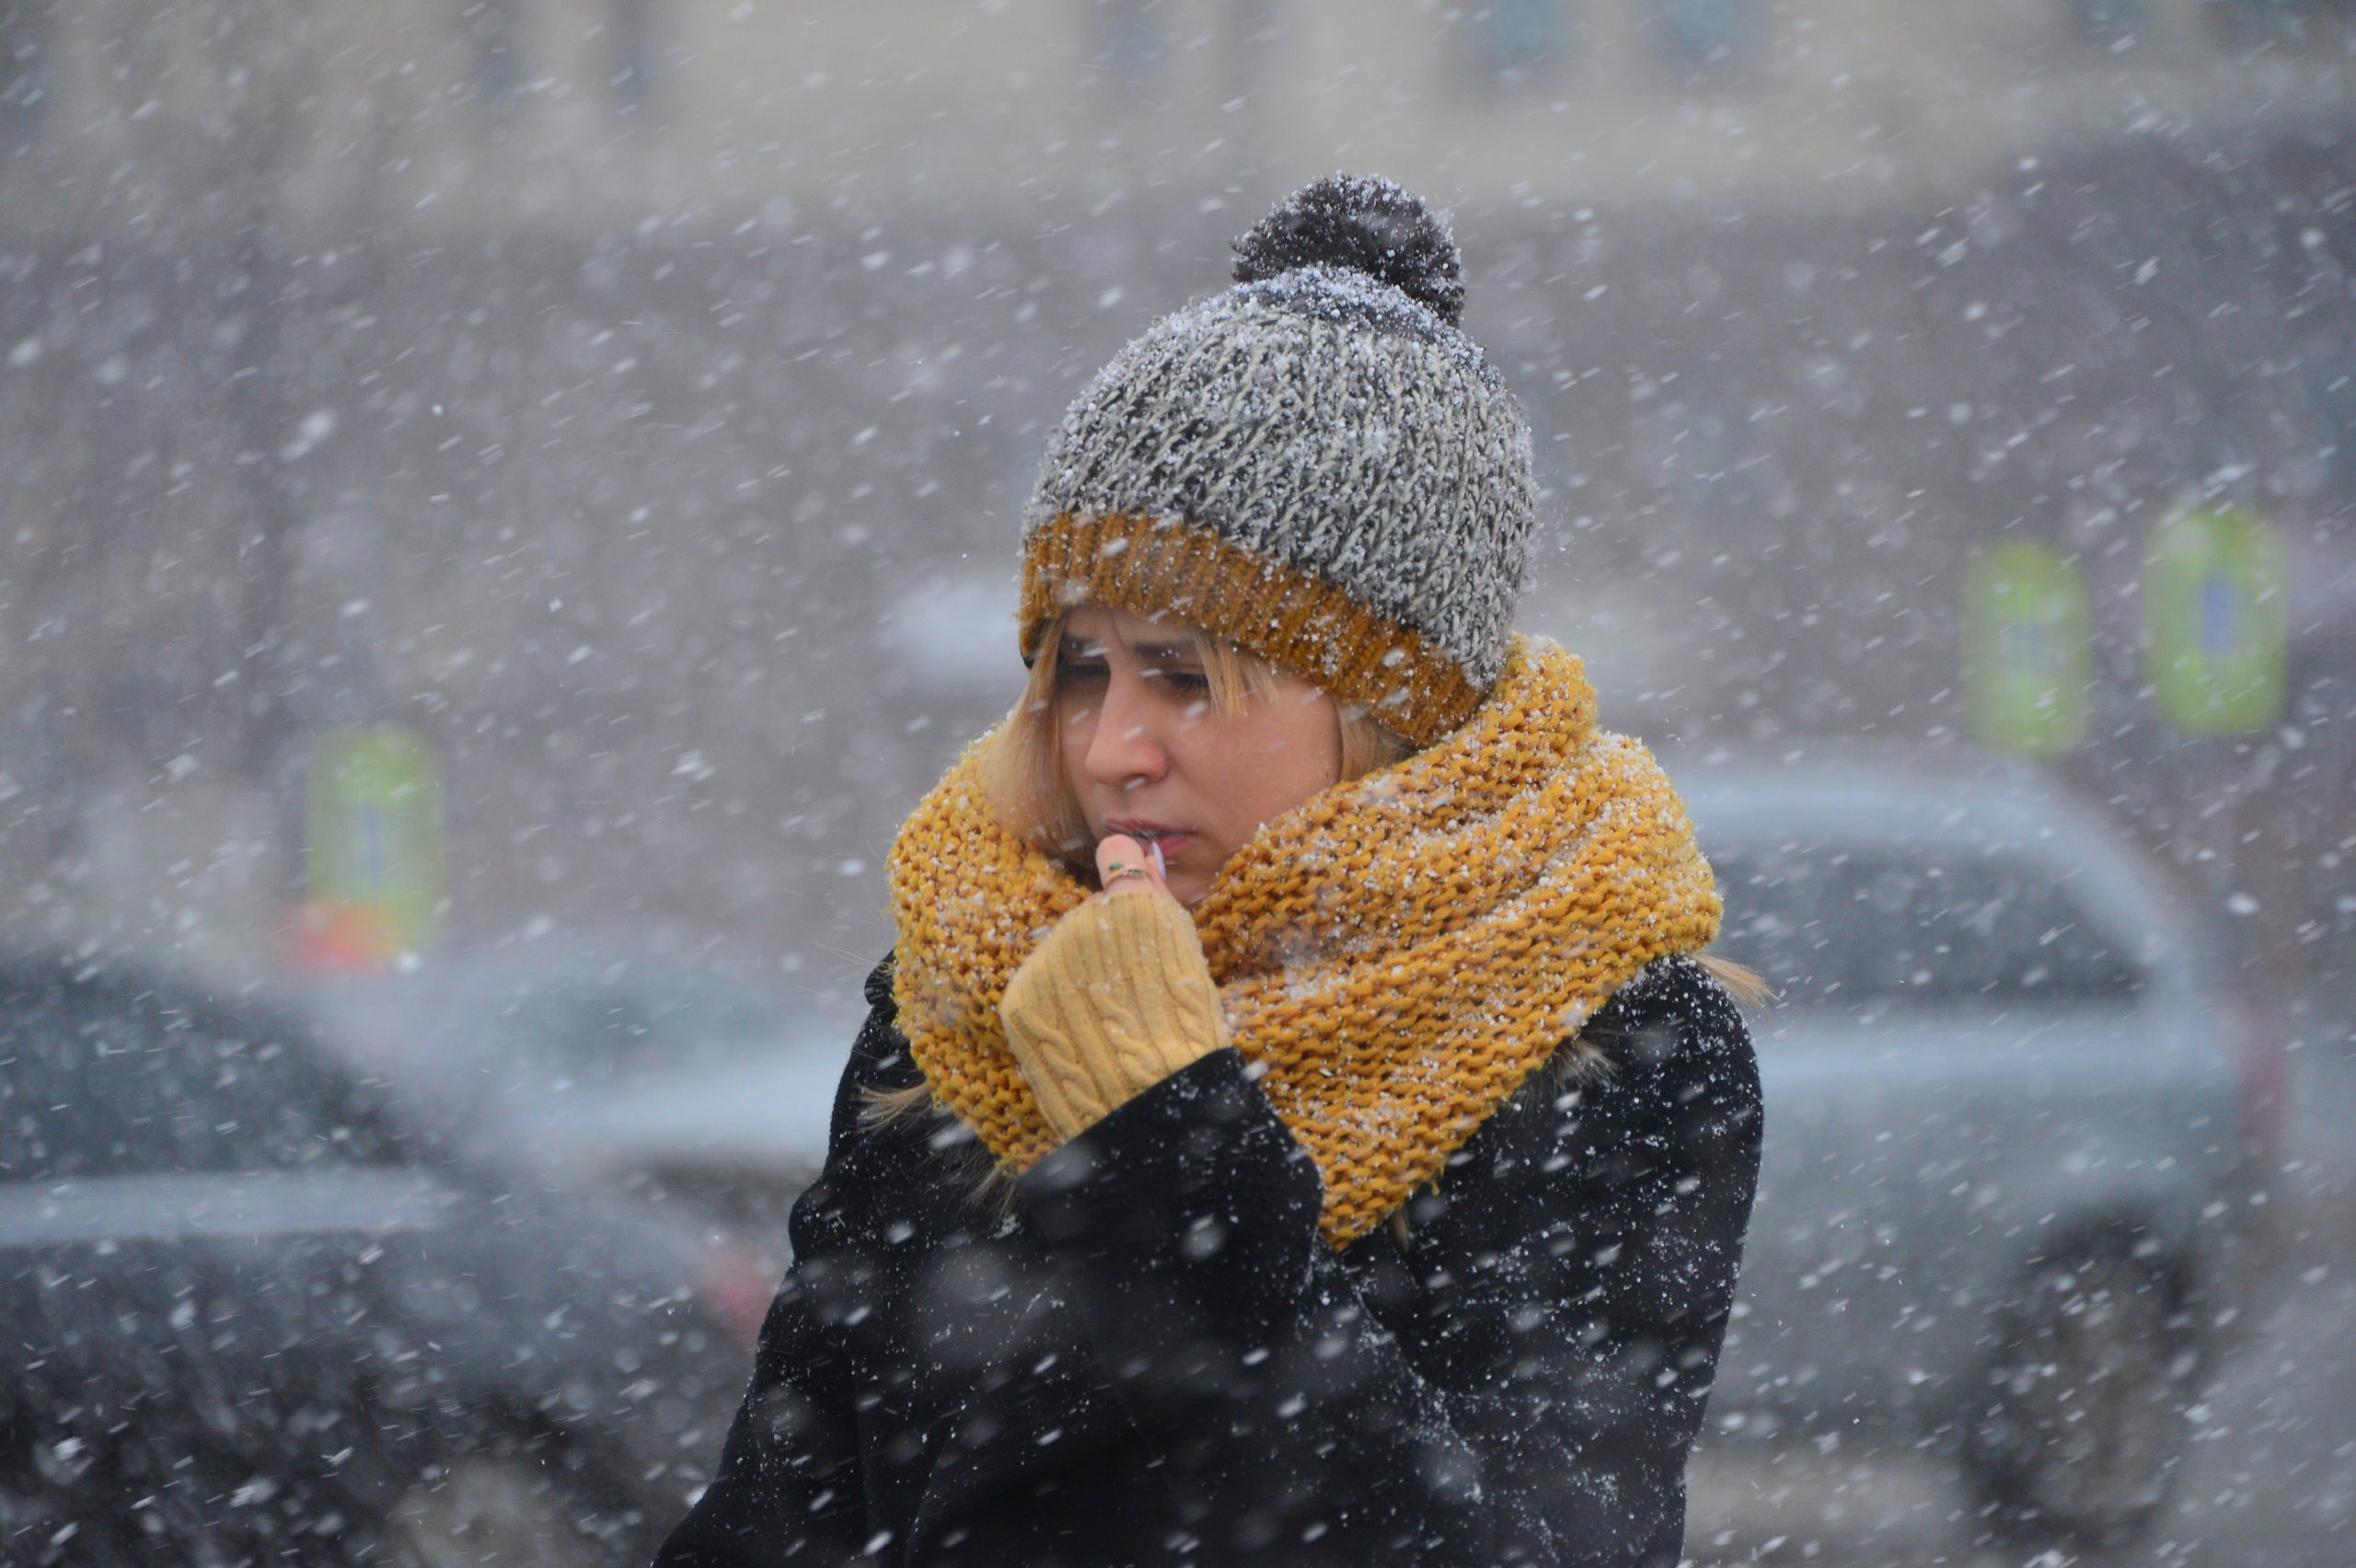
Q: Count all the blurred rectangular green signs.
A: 3